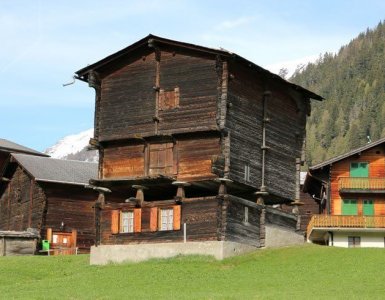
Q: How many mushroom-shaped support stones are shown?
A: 6